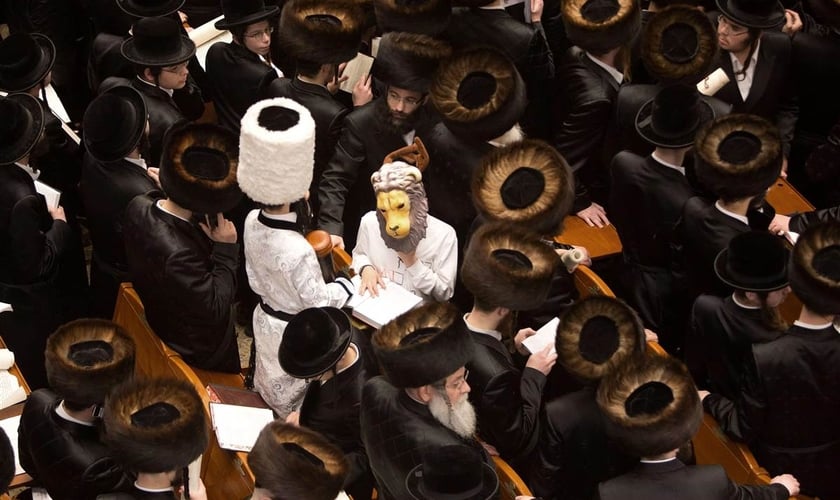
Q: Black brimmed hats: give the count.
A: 11